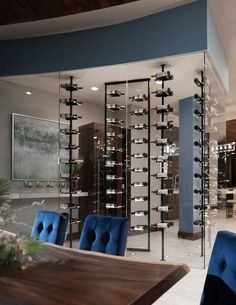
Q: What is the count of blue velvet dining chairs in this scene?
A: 3